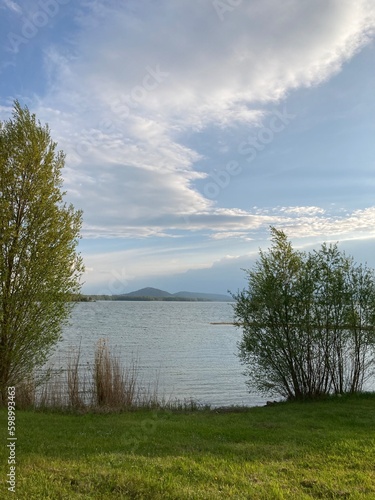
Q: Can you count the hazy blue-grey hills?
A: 2